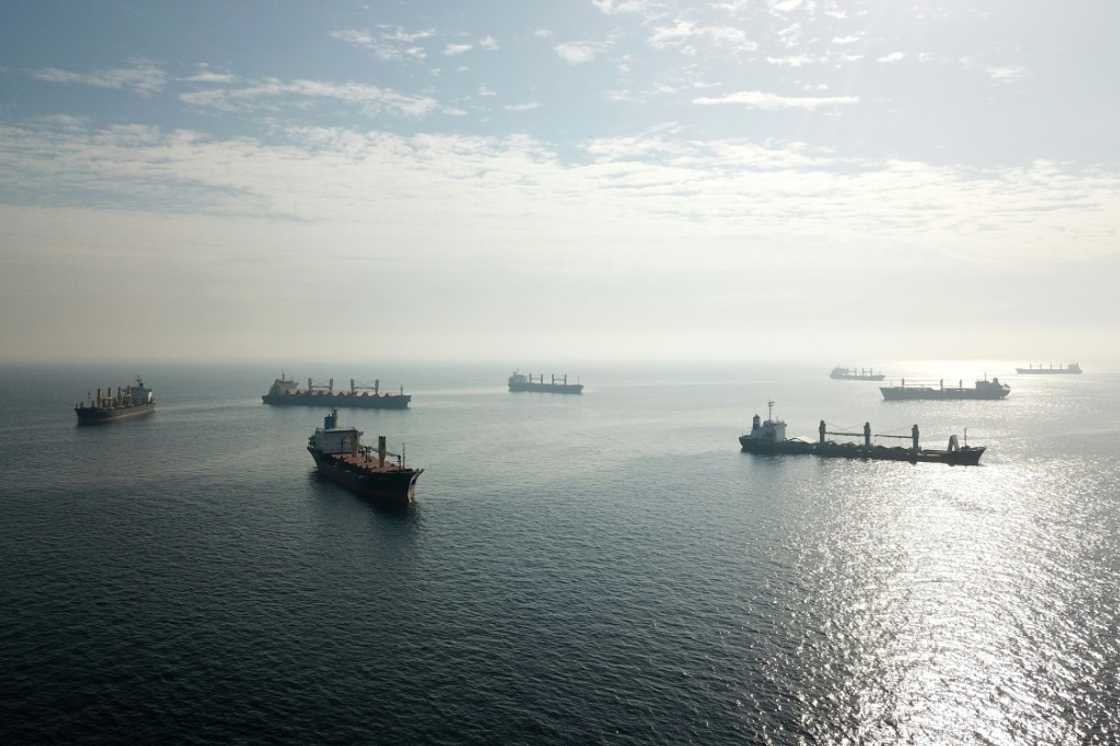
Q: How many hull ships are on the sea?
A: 8